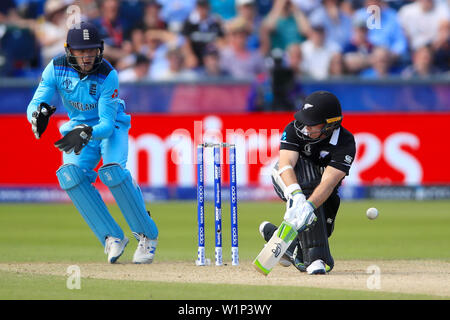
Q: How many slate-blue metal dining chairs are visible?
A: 0